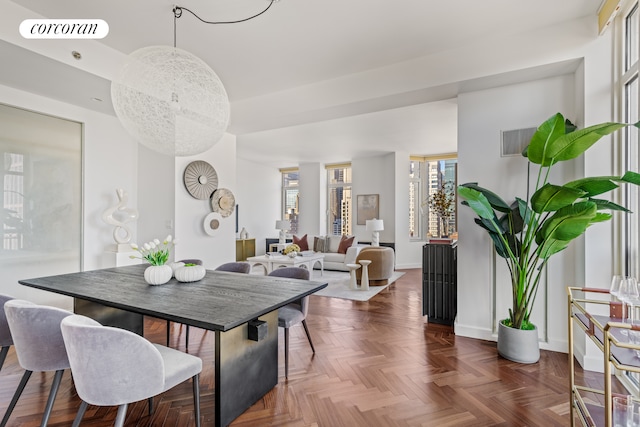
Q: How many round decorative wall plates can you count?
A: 3